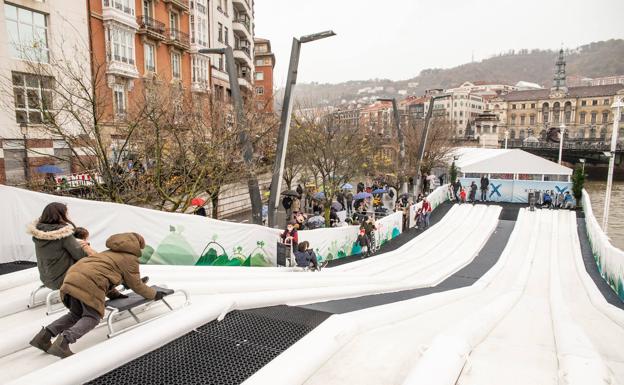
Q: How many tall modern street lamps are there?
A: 4